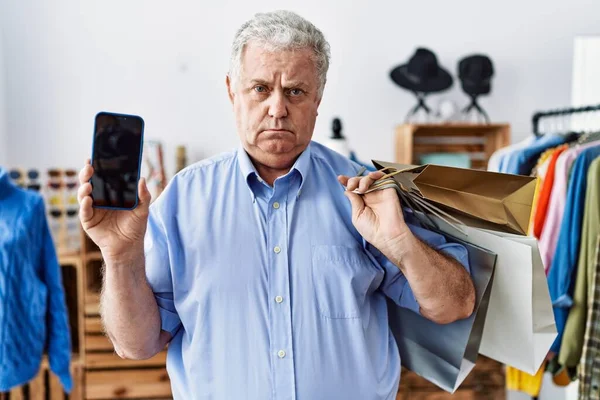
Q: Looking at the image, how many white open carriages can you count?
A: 0